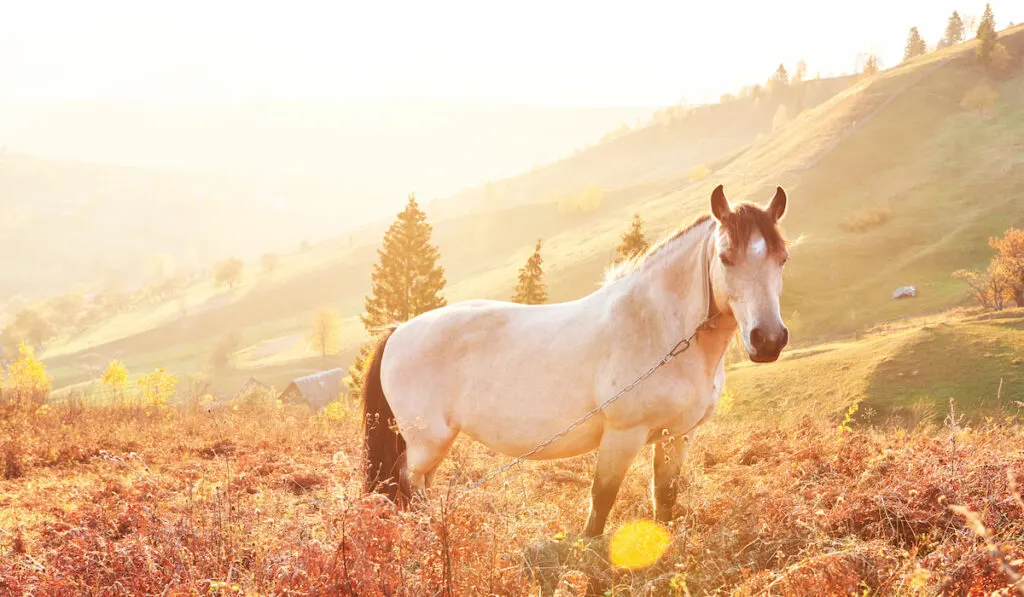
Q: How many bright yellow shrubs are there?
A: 3